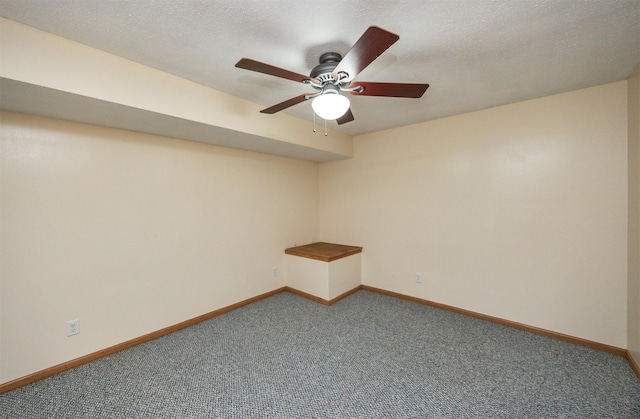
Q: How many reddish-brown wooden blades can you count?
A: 5